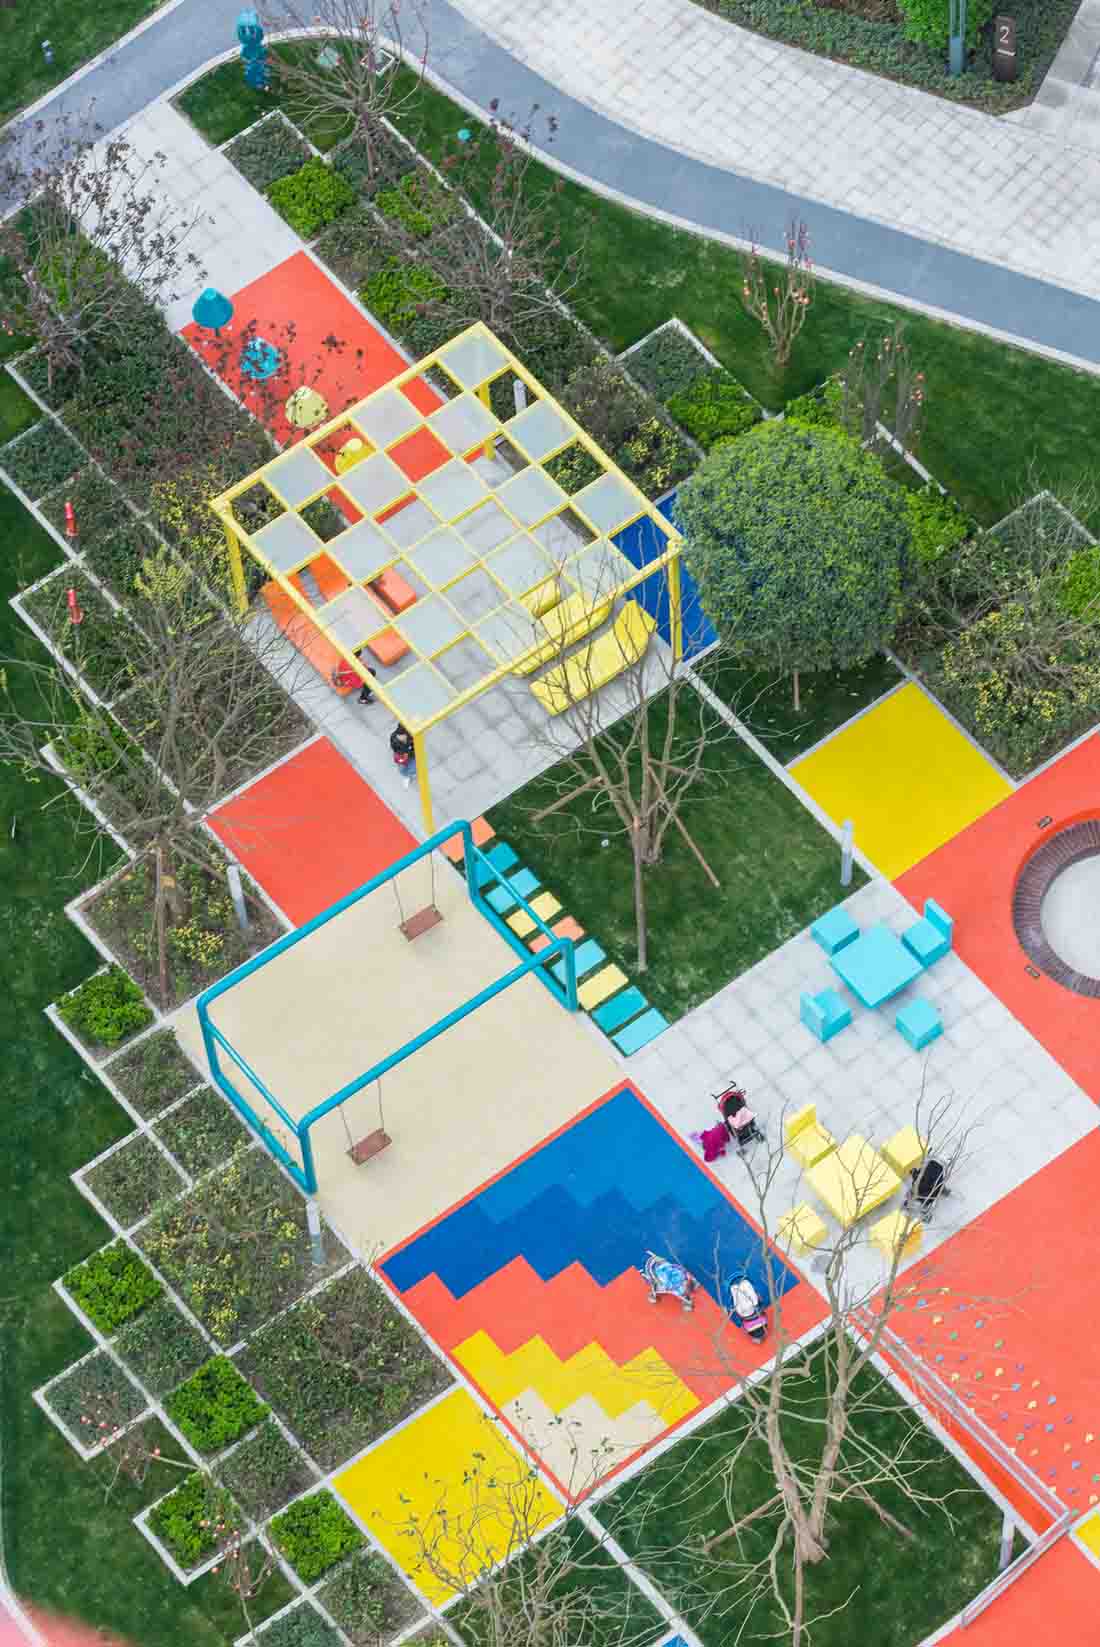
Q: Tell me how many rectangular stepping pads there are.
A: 9